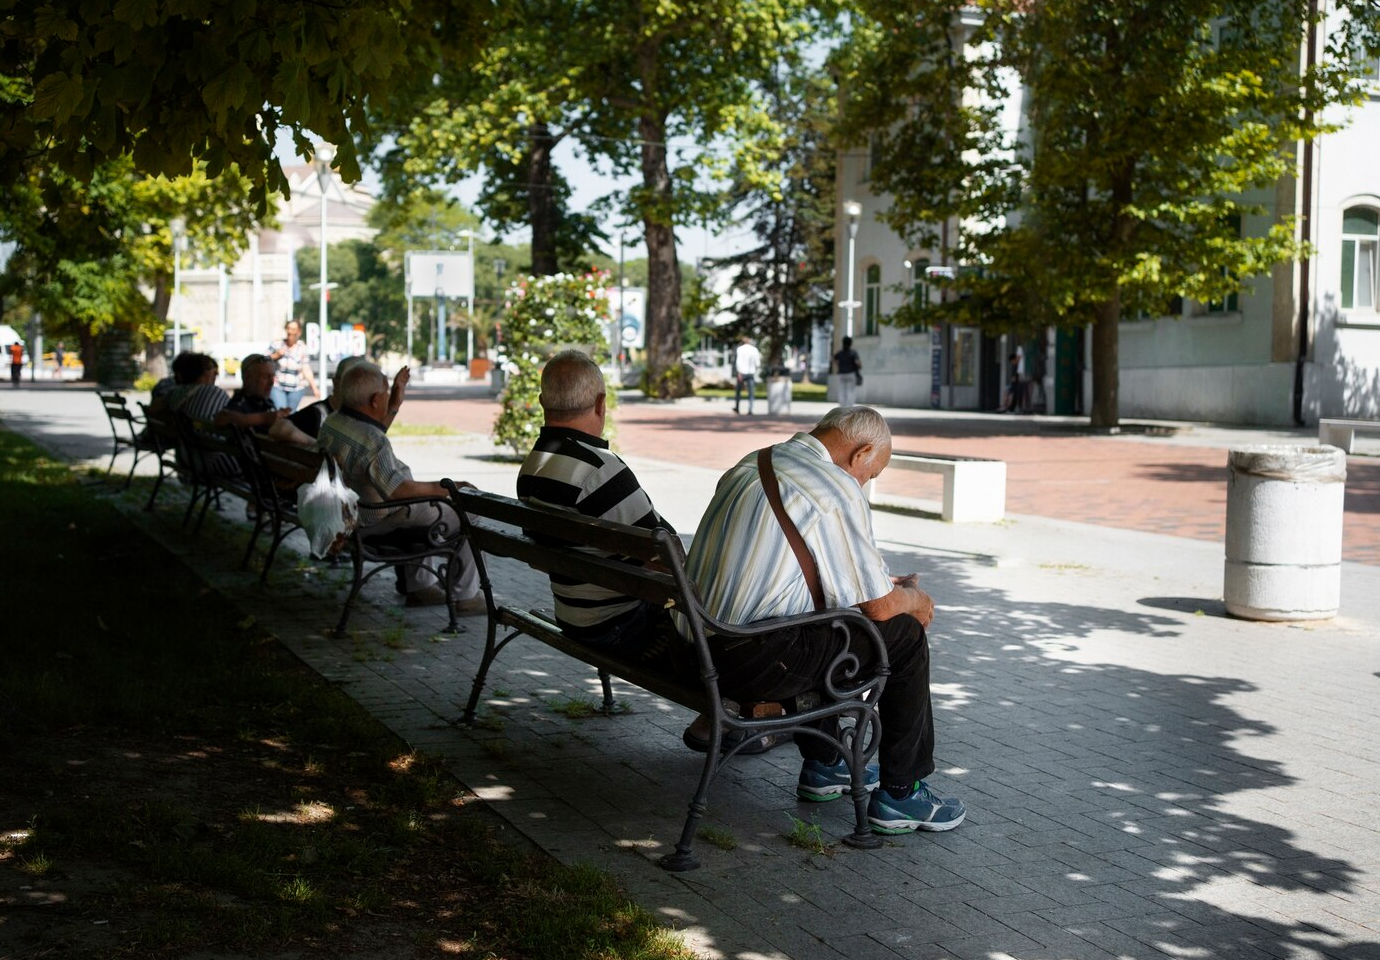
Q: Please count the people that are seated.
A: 7